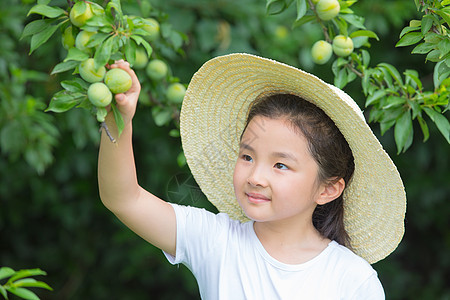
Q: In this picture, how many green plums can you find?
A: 13